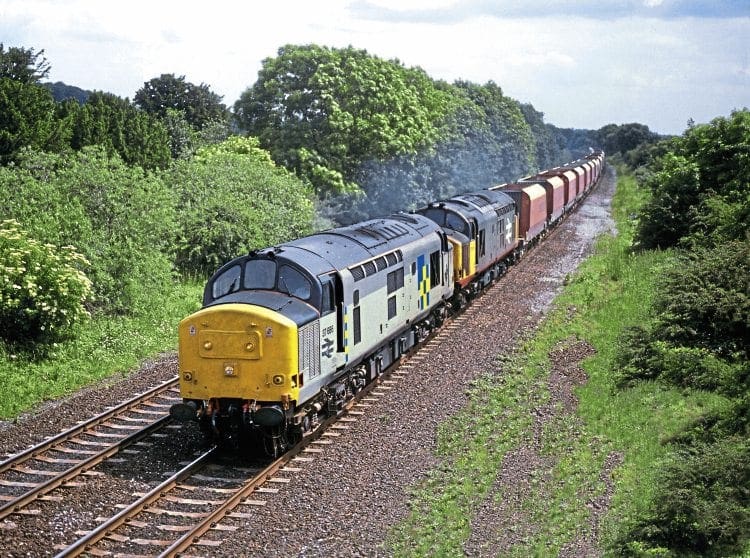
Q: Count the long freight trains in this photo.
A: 1